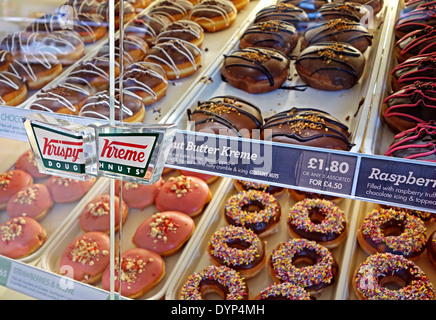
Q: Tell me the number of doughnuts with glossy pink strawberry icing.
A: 12